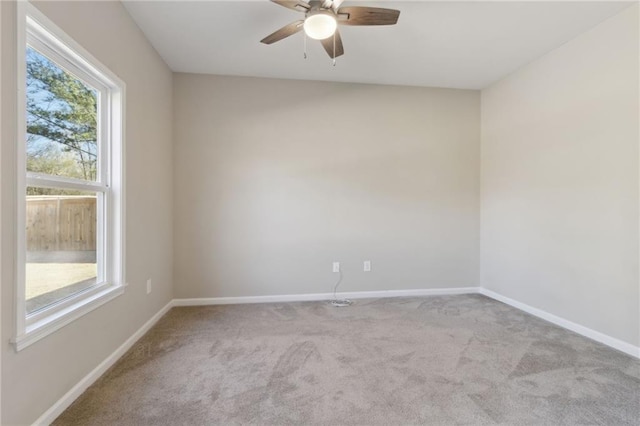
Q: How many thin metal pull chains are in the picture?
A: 2